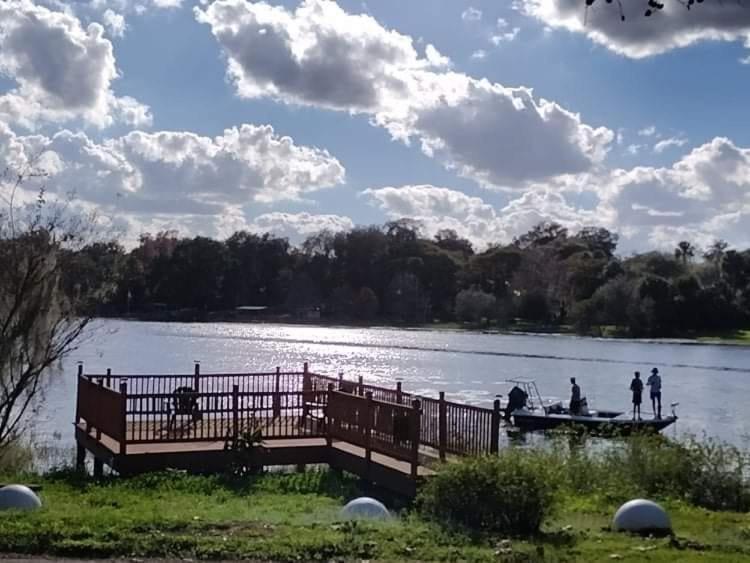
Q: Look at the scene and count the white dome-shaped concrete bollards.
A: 3